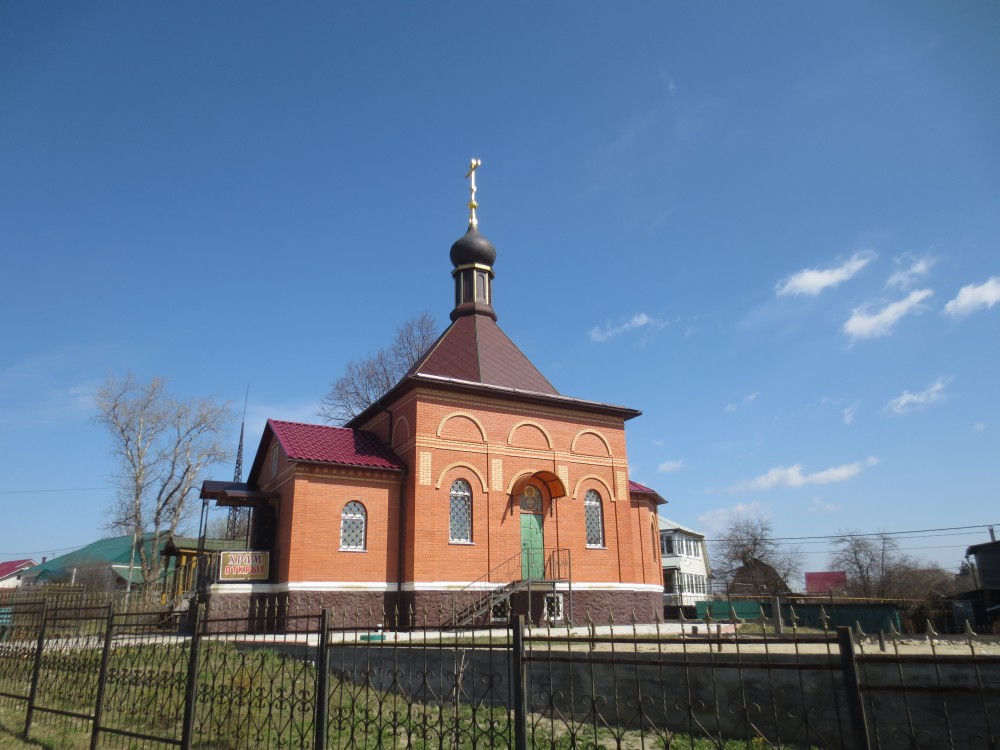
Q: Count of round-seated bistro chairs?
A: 0